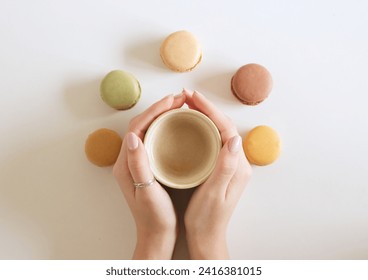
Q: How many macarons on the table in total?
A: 5